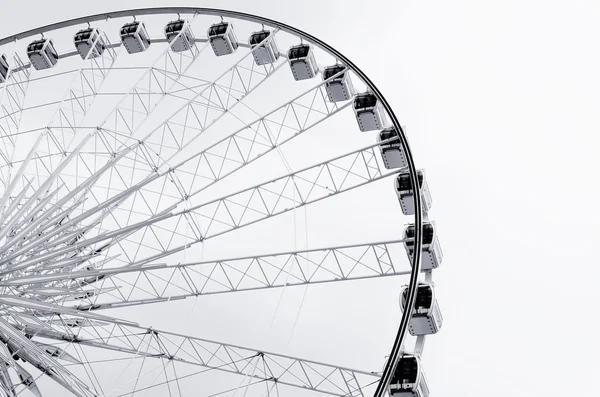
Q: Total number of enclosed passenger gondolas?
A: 15